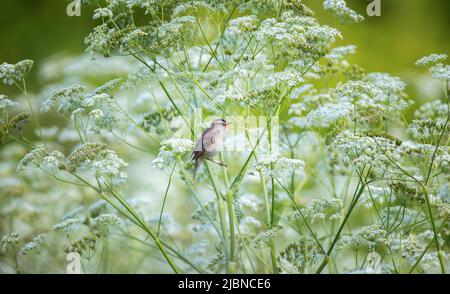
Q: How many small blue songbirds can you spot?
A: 0